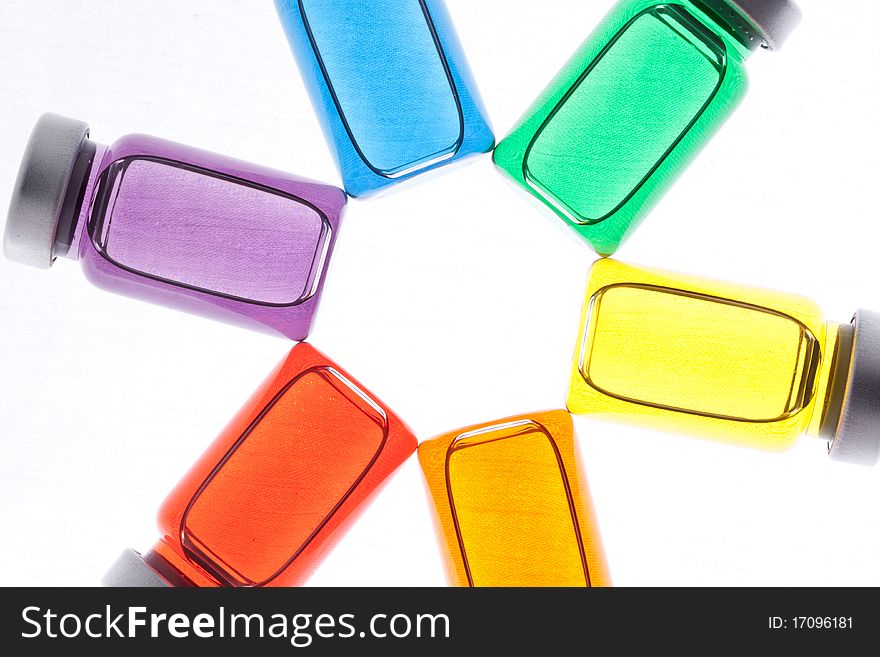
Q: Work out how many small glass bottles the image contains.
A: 6